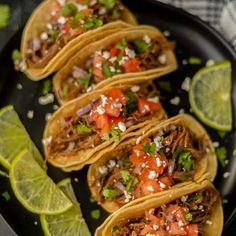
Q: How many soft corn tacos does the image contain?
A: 5